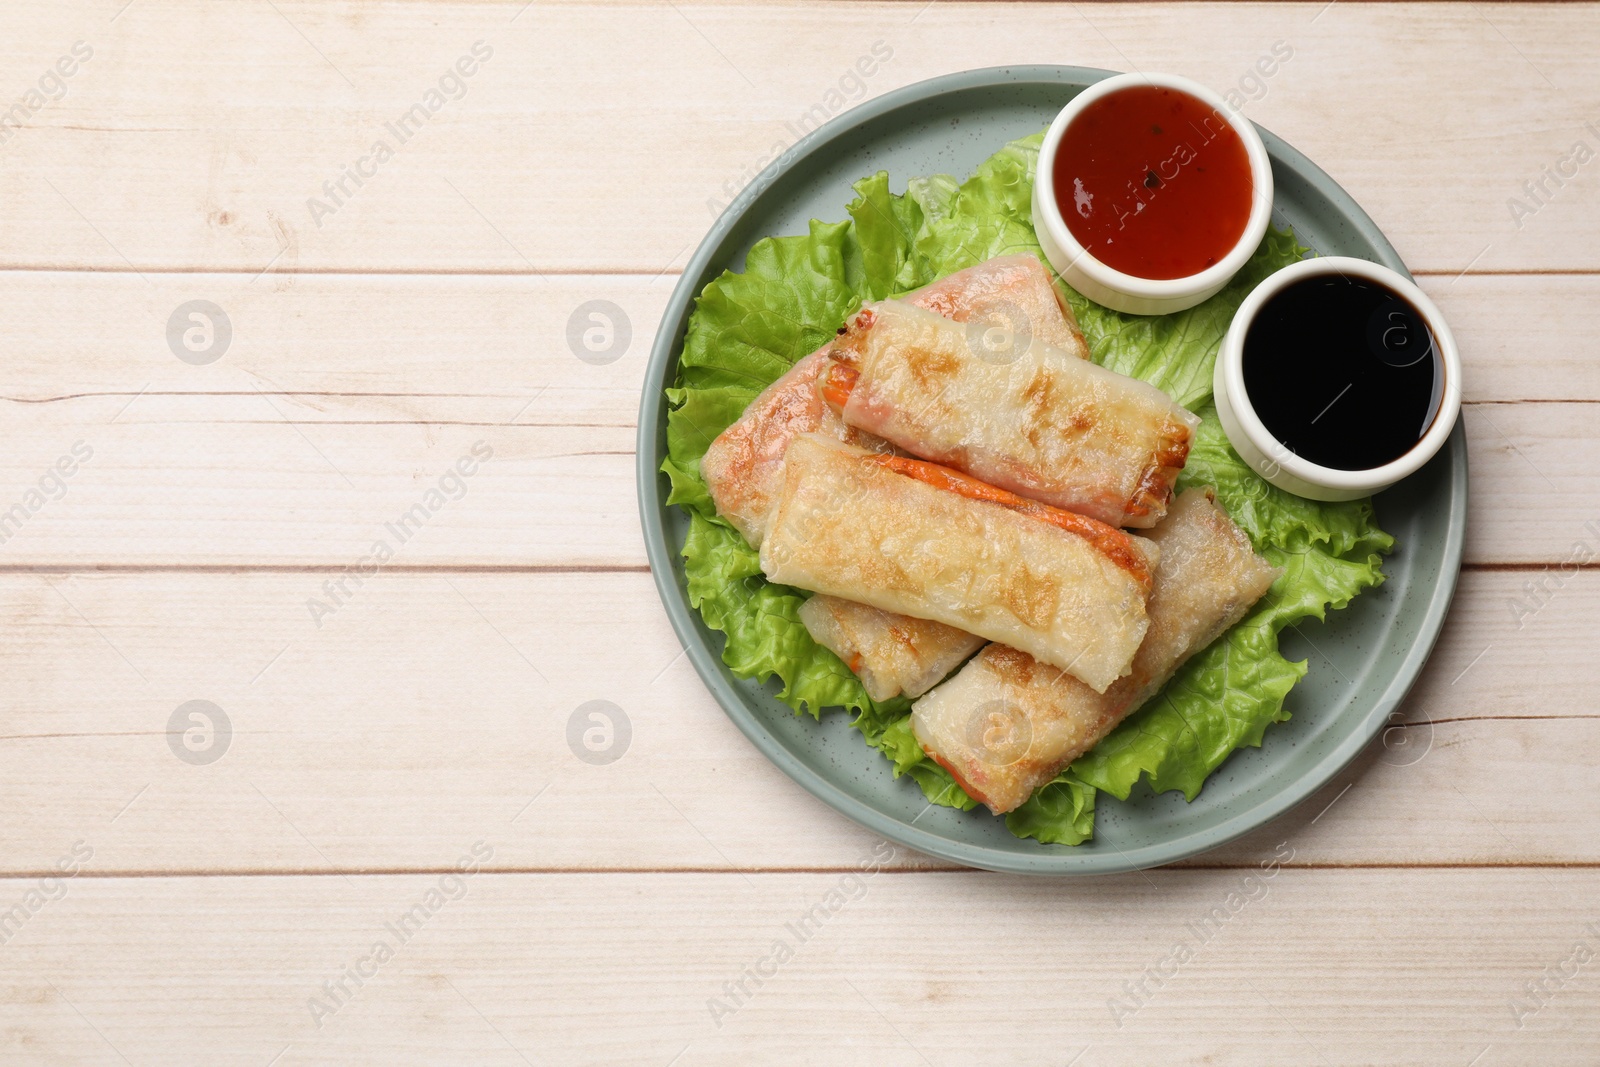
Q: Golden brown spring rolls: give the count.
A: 5